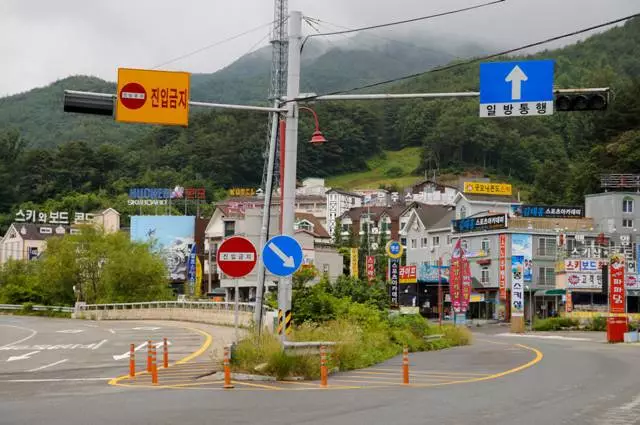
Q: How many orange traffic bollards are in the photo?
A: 7